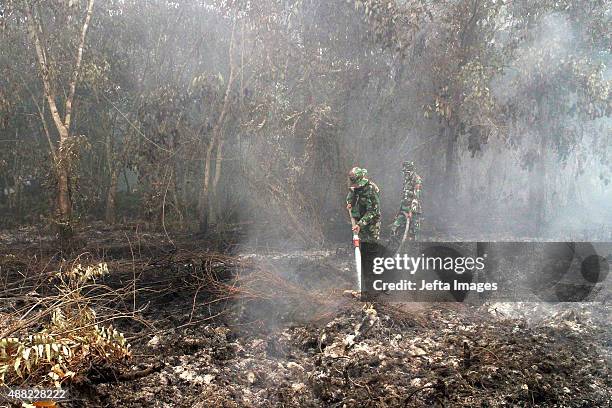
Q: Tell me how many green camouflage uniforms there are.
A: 2